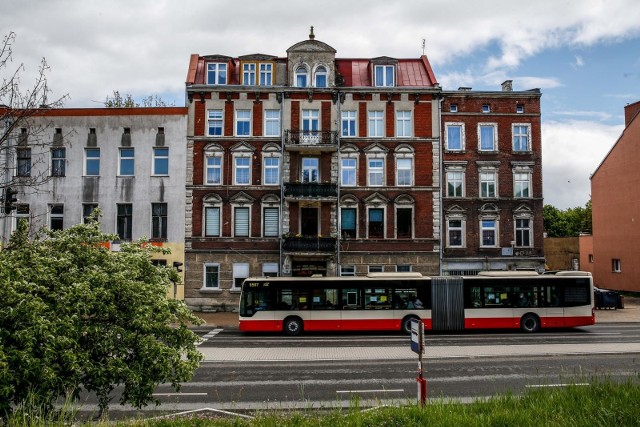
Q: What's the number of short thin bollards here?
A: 0